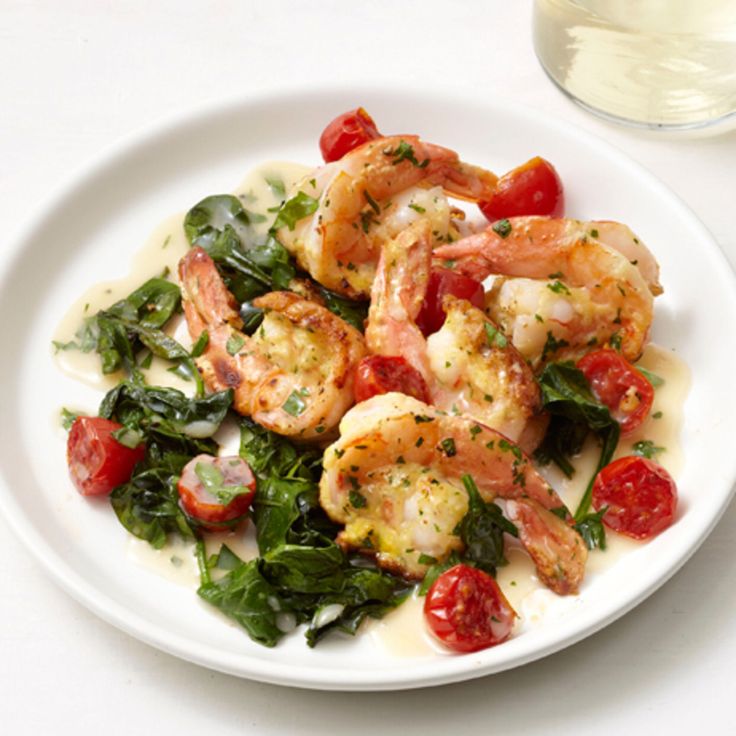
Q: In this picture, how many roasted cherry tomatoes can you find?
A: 9